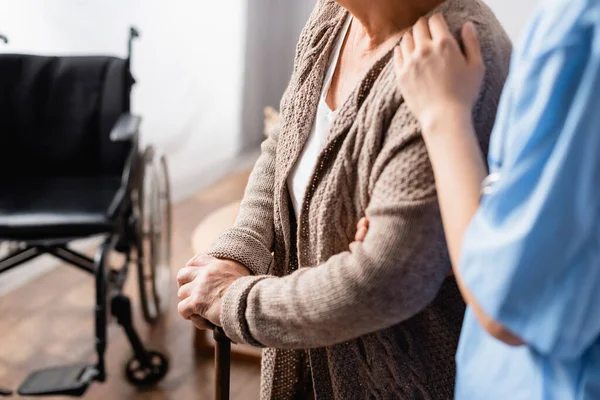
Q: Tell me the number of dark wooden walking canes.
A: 1